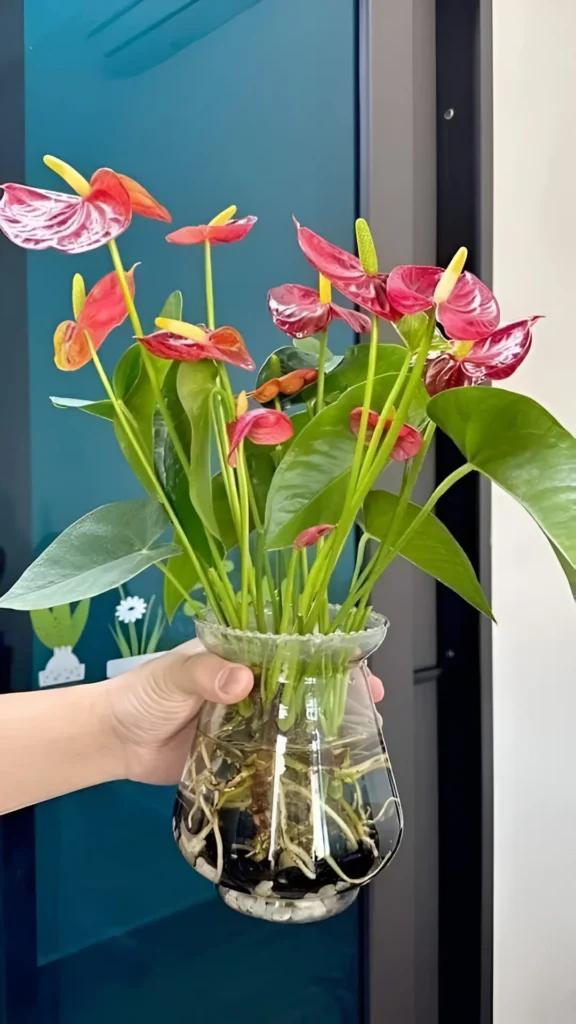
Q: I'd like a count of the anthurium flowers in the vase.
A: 12